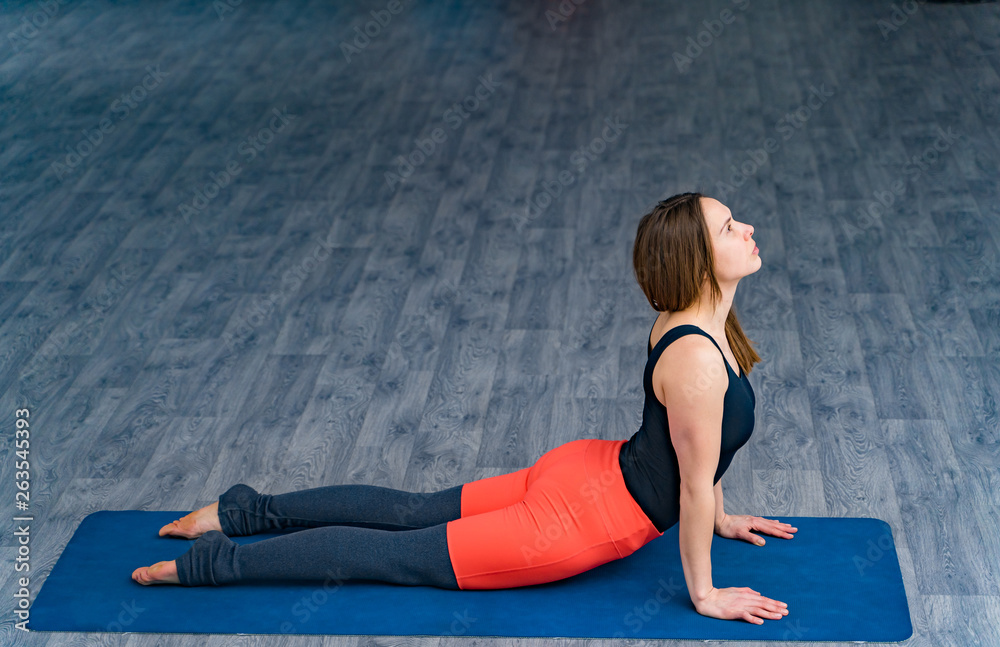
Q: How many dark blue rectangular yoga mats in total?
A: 1